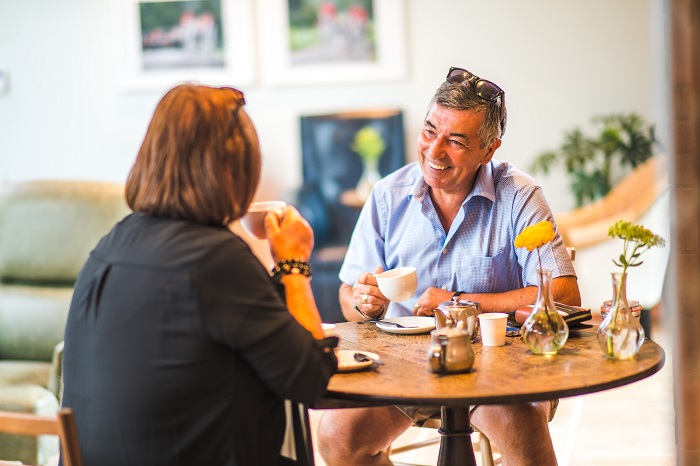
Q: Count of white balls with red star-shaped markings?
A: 0